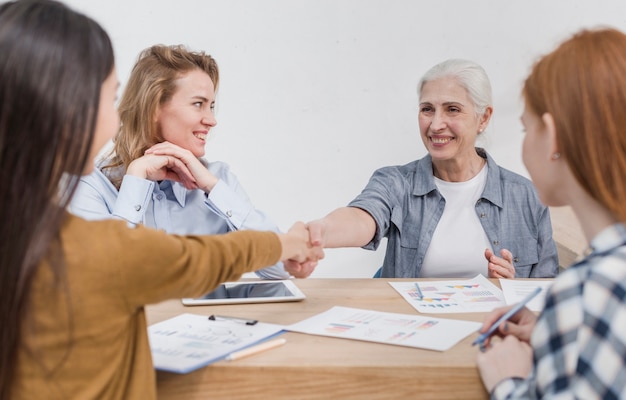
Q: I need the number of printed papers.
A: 4